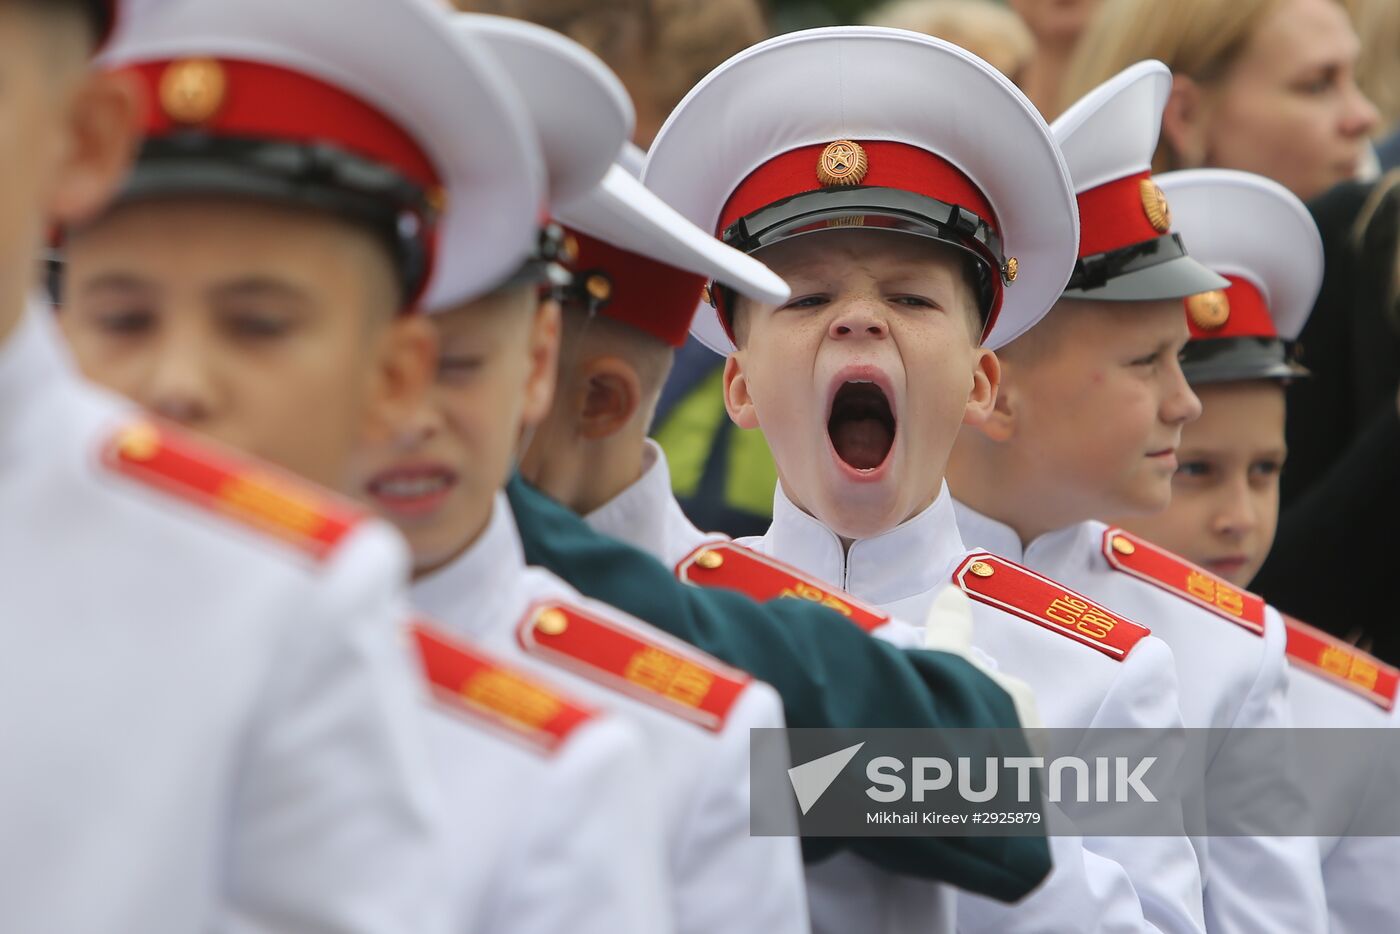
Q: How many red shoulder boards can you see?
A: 7